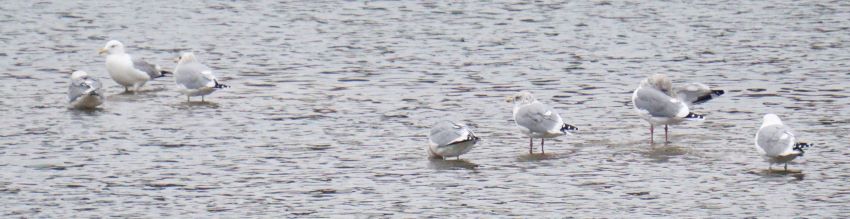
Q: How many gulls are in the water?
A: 7